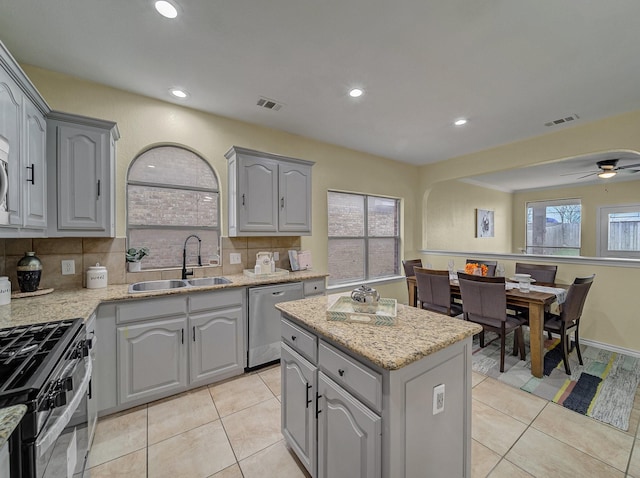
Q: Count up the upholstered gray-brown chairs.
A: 6